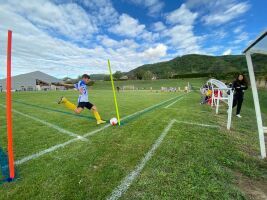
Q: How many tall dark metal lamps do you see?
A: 0